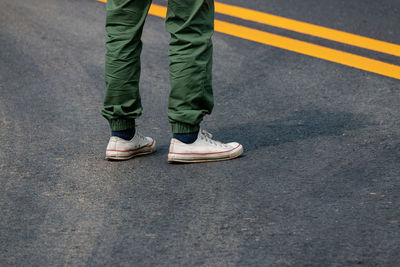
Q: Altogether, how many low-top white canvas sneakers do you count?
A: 2